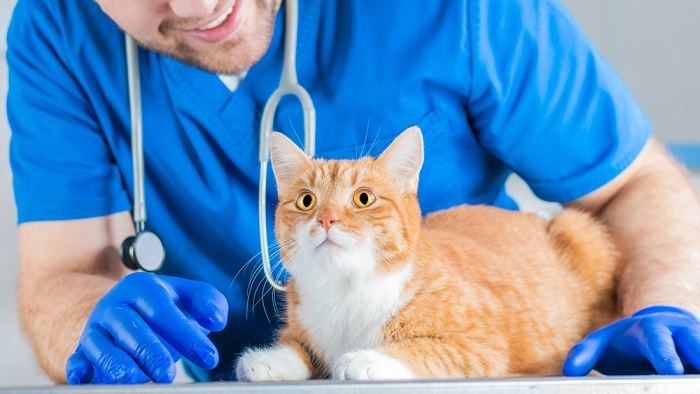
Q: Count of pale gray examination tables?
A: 1